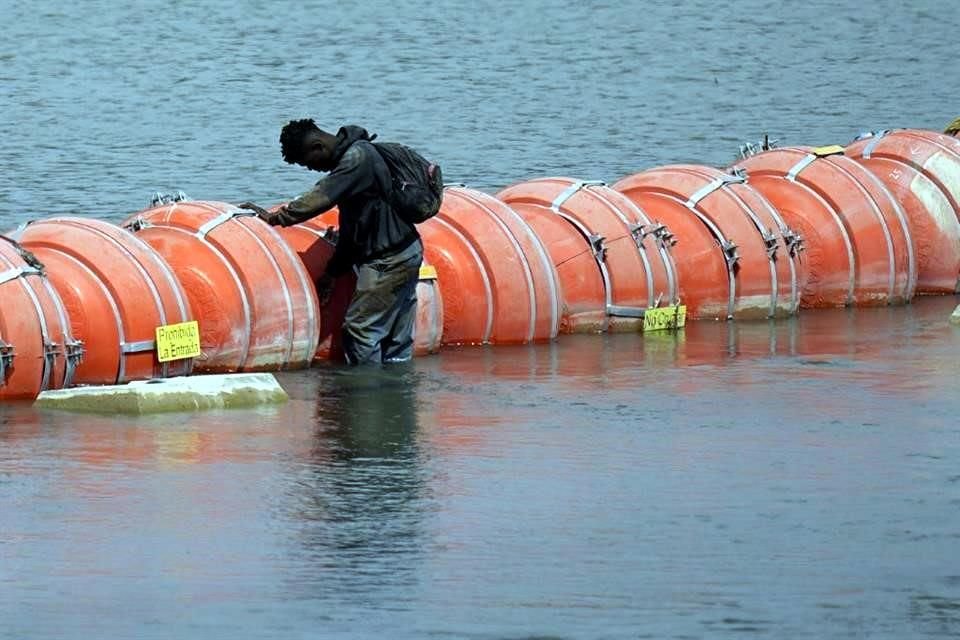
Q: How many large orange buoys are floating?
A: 9